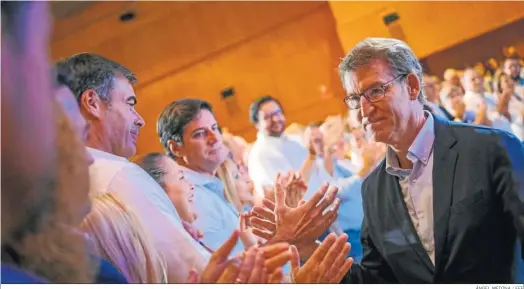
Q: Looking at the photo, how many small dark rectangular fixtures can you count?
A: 3